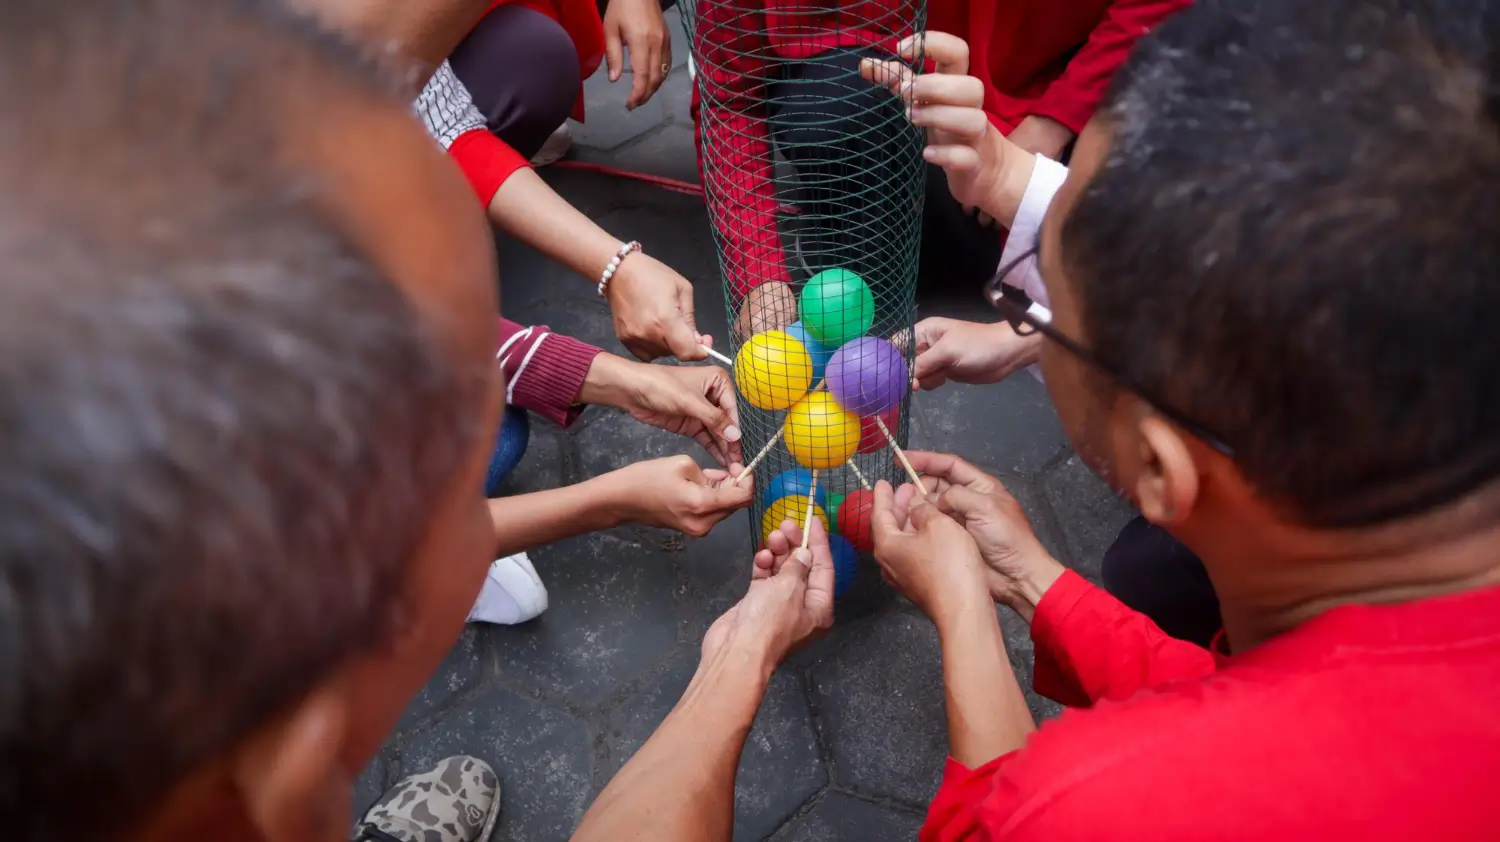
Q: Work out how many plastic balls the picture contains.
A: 11